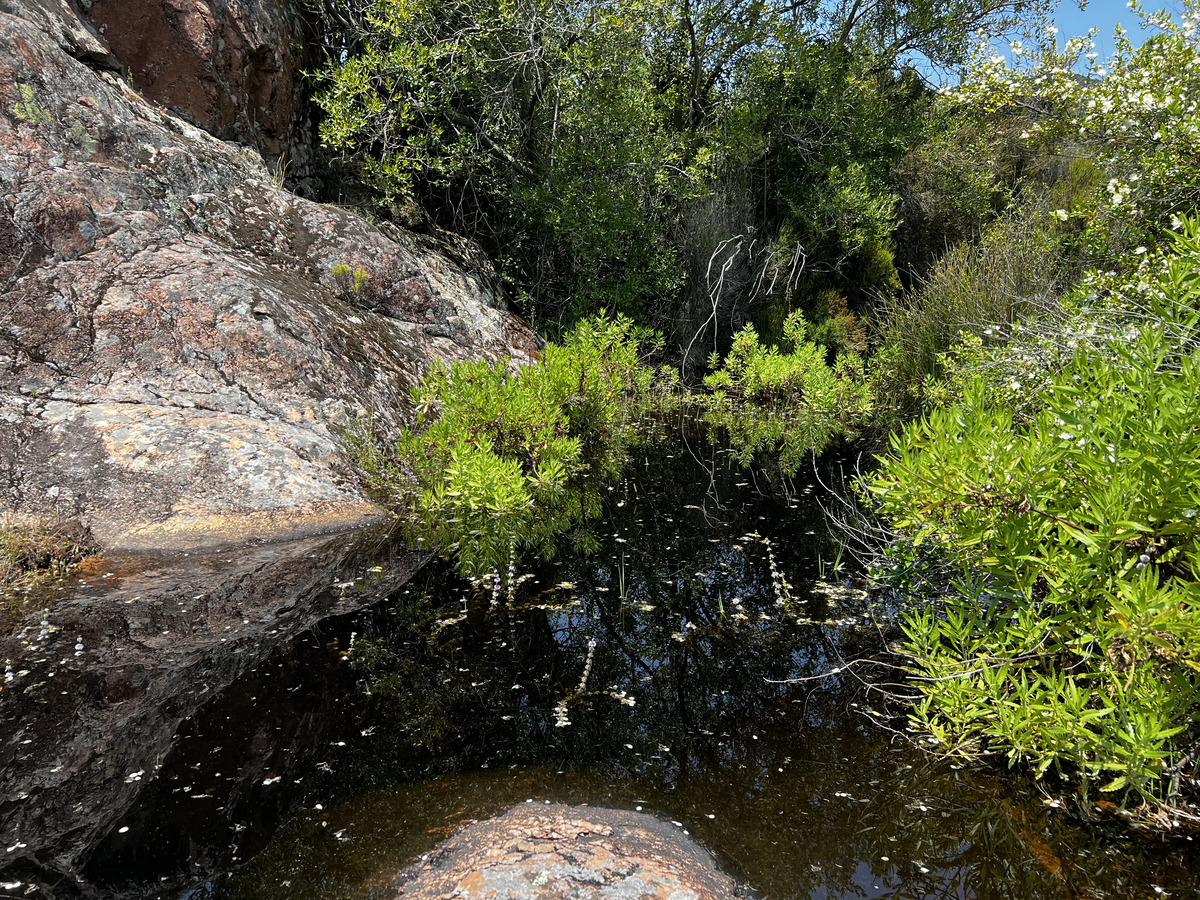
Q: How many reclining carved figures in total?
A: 0